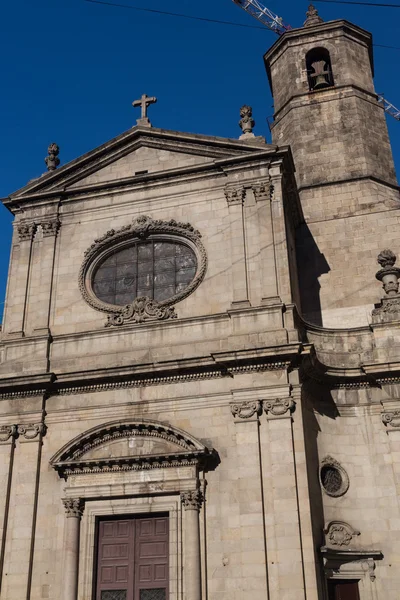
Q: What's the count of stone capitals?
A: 11